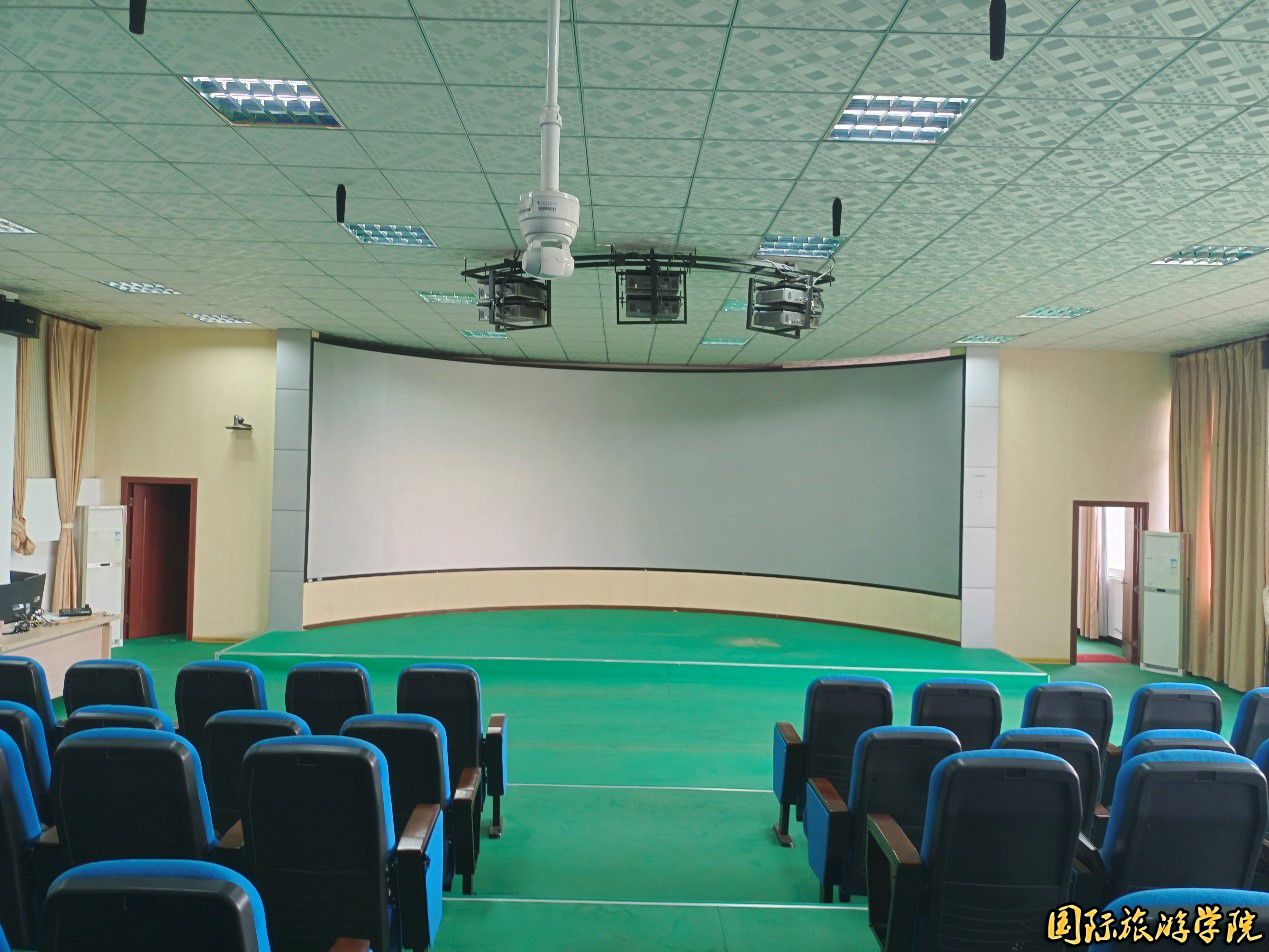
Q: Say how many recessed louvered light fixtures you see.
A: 14